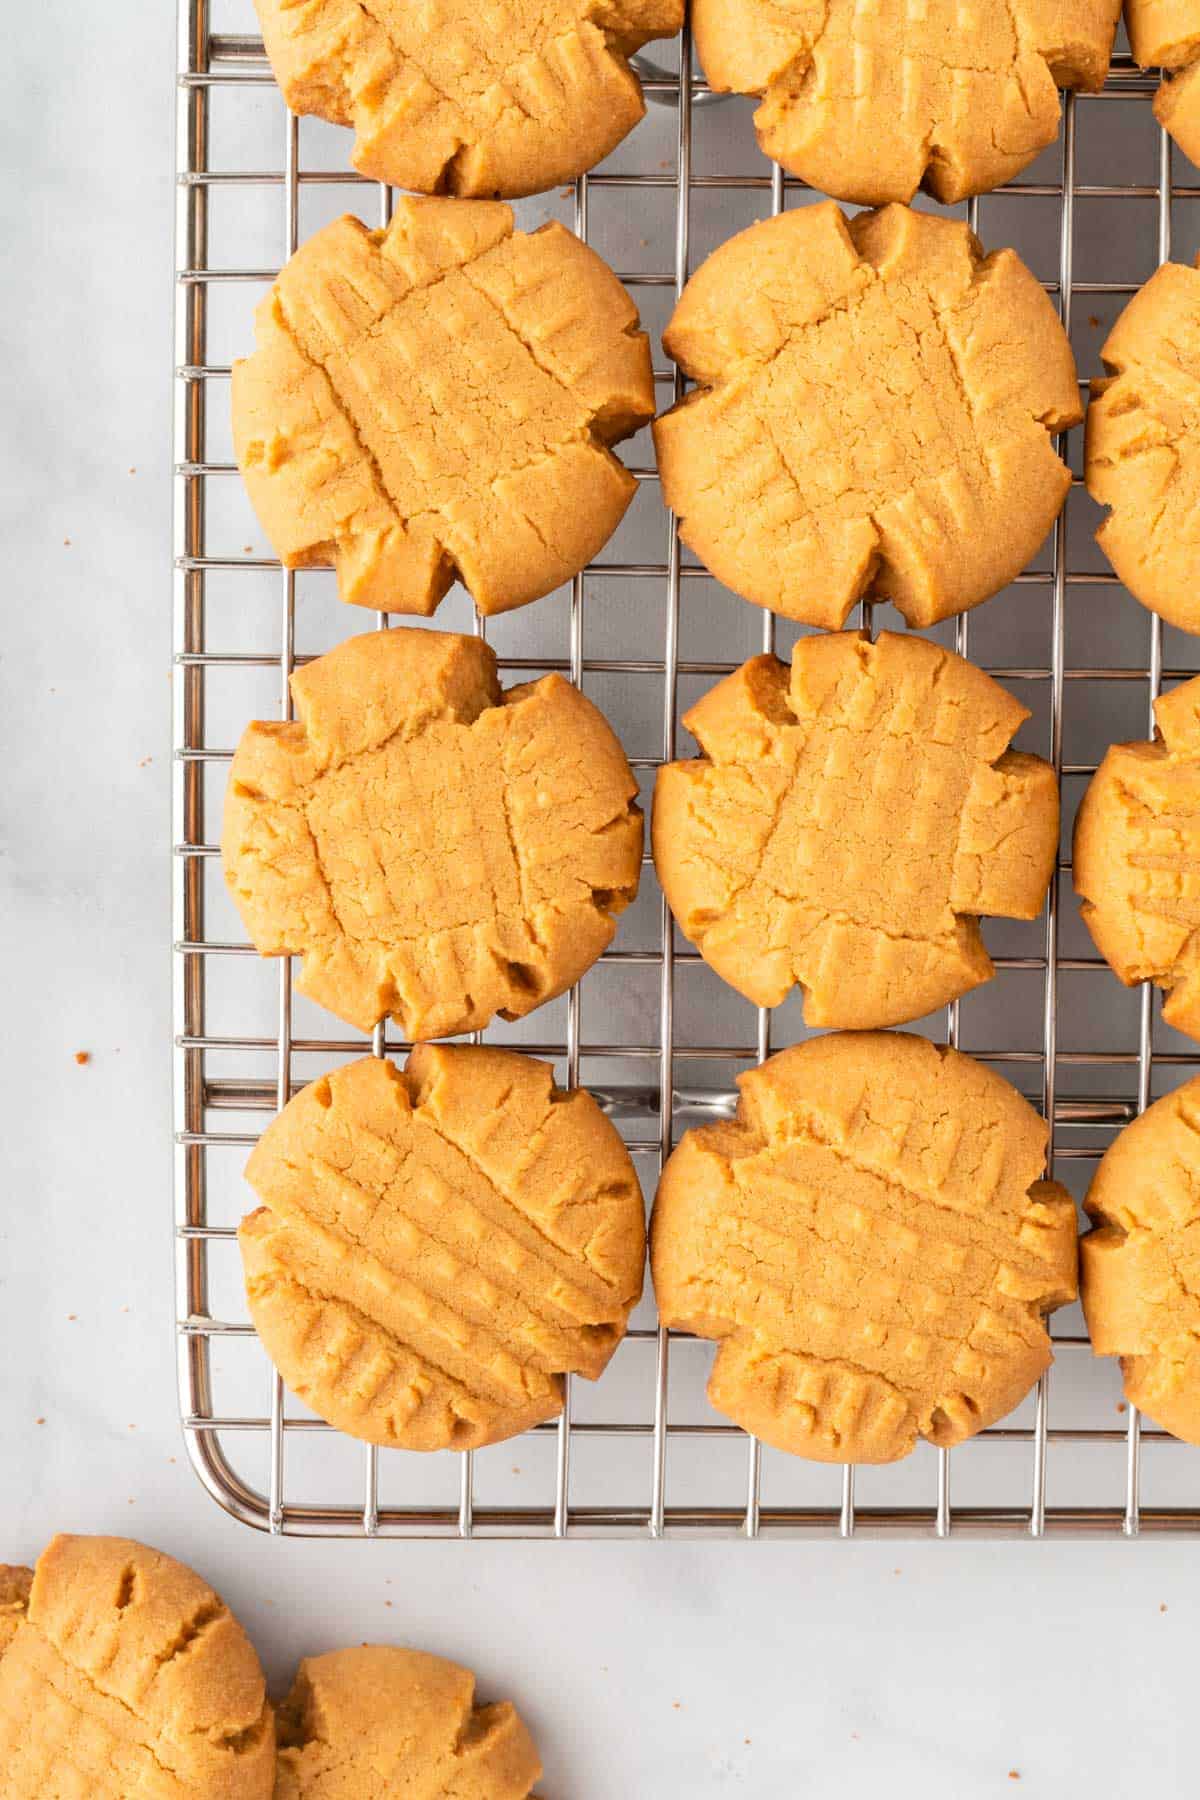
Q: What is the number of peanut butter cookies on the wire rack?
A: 12